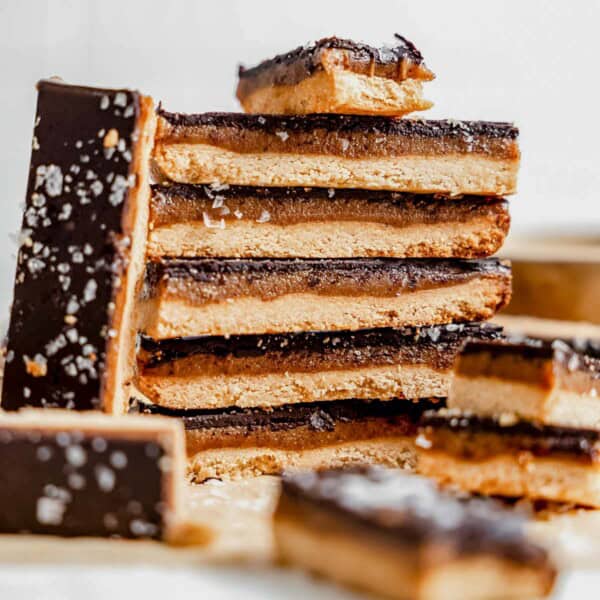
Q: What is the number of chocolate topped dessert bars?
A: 11